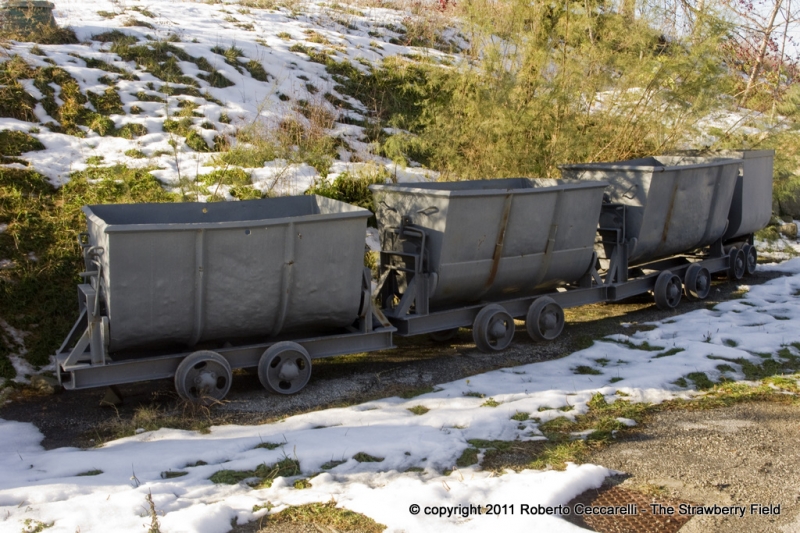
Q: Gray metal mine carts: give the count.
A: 4